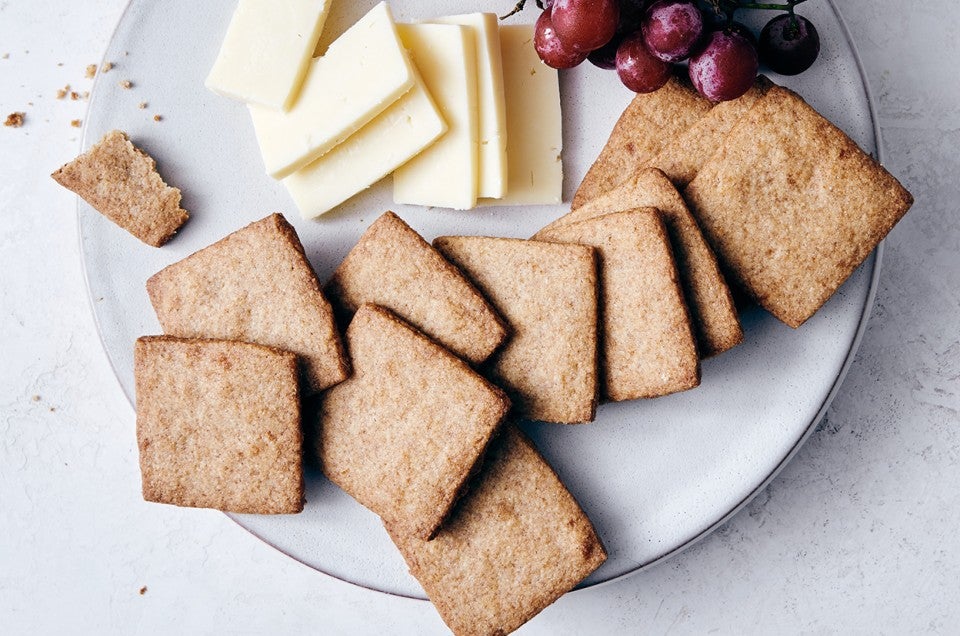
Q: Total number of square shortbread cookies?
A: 11